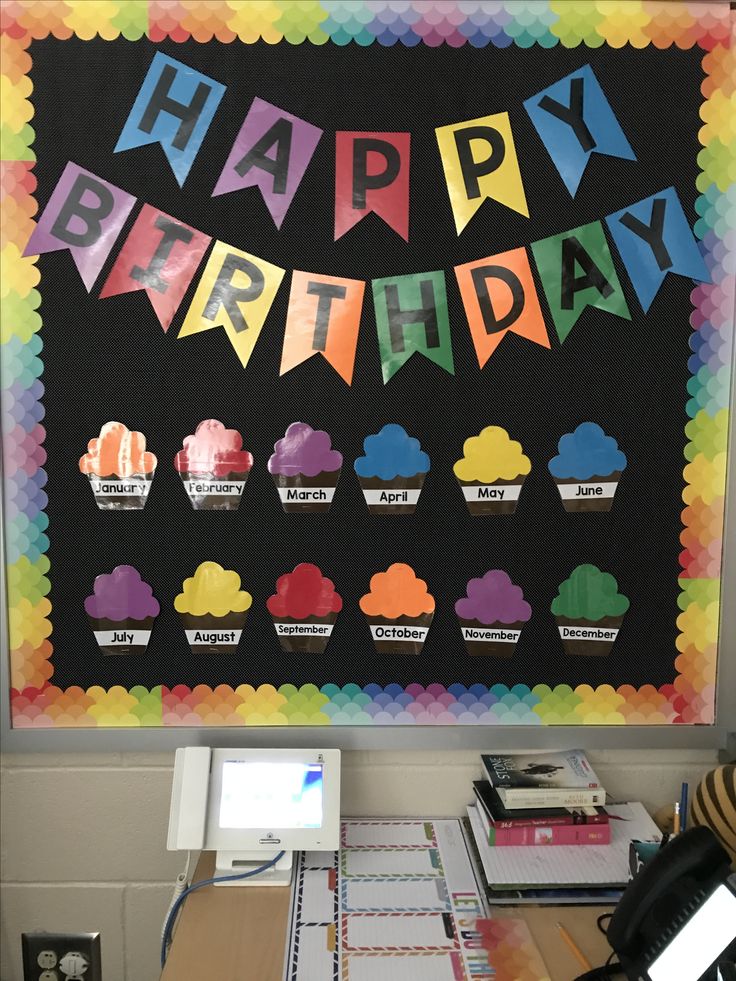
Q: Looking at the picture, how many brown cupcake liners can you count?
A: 12